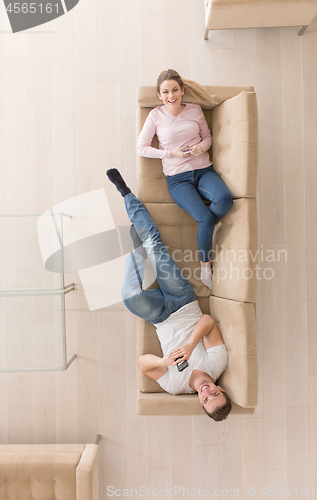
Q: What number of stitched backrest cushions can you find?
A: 3